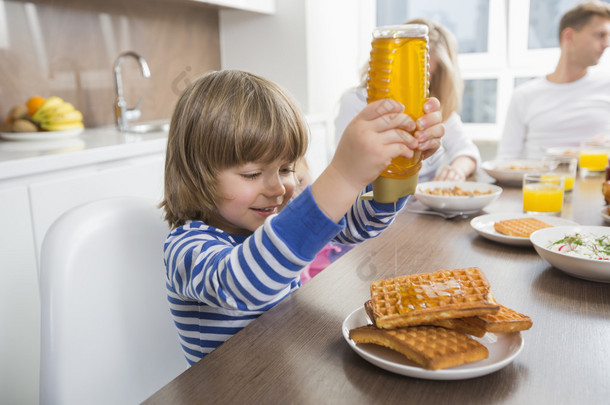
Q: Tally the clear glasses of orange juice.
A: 3